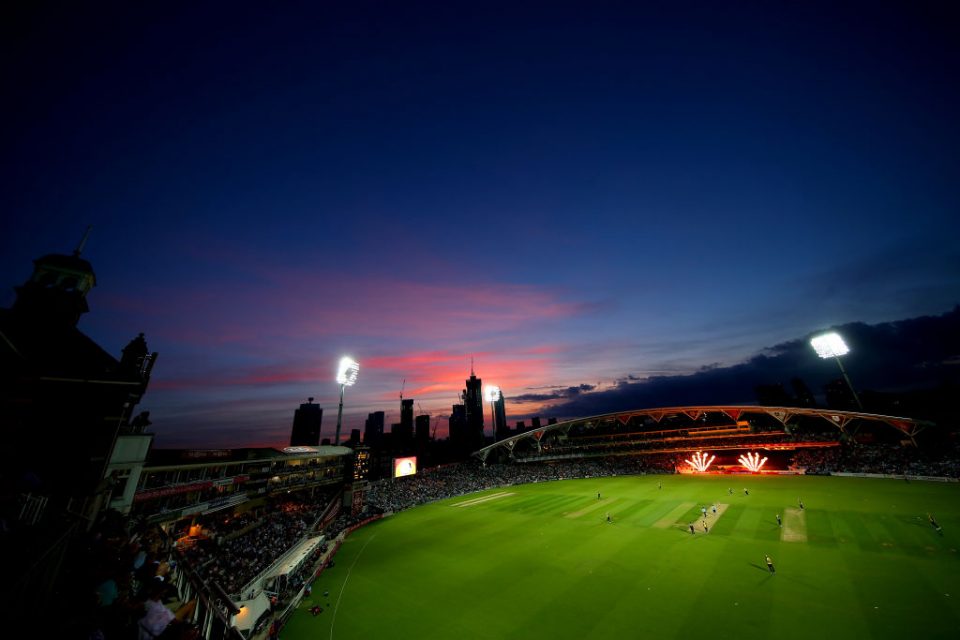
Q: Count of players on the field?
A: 13